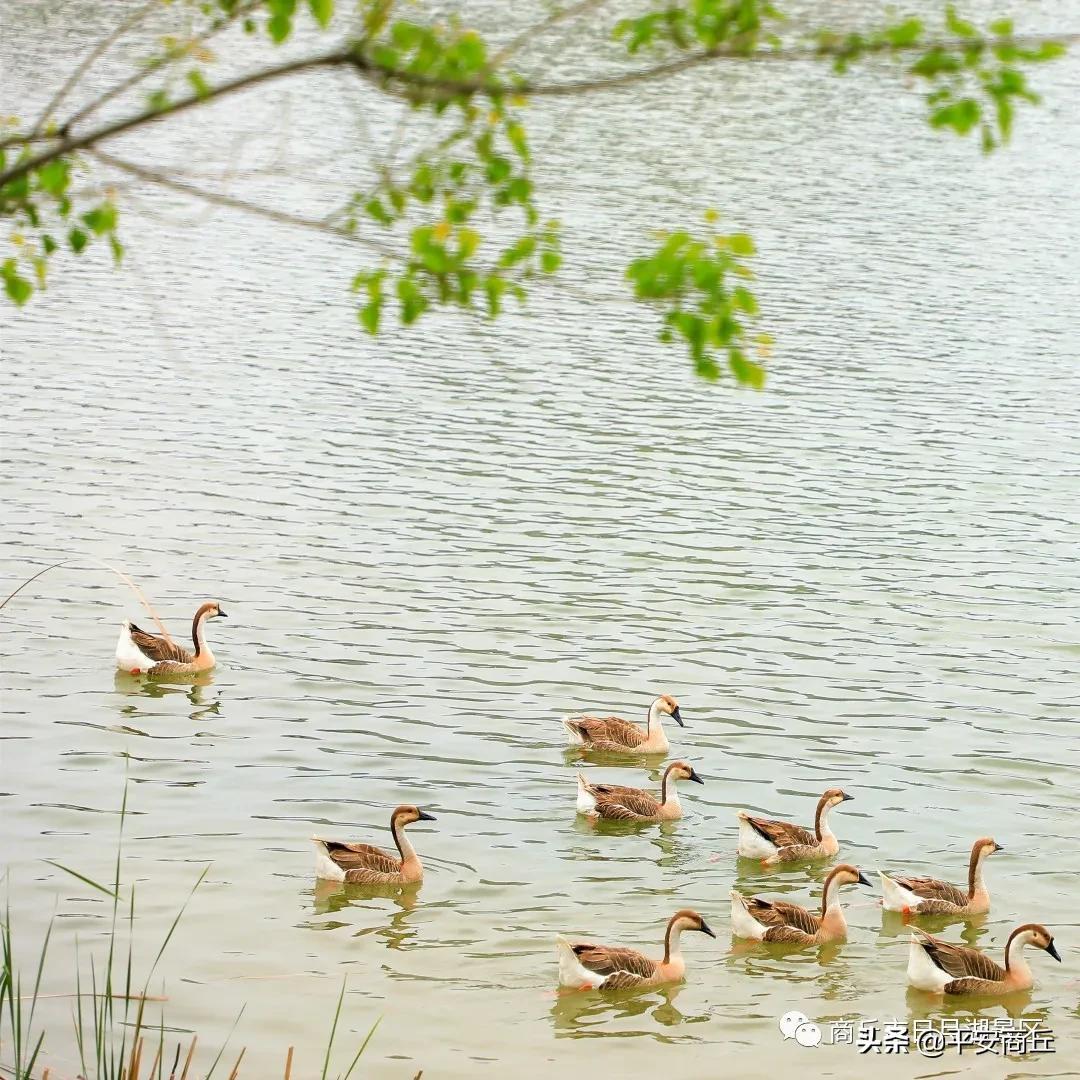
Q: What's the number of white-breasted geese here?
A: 9